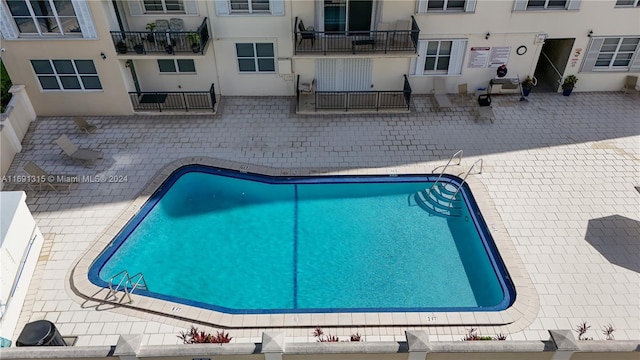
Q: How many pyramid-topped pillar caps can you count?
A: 4